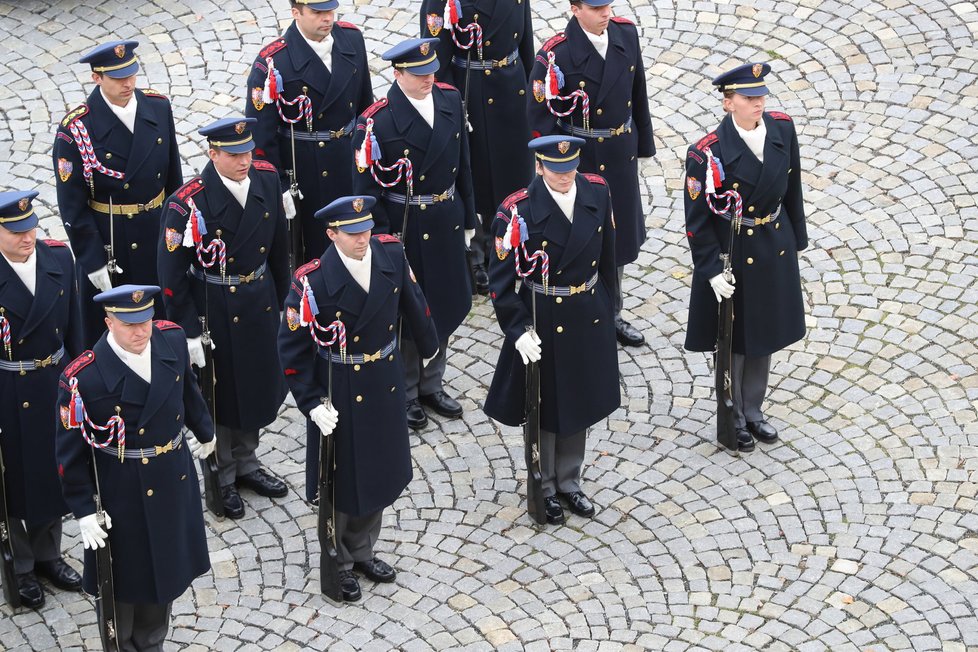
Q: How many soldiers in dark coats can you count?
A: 11